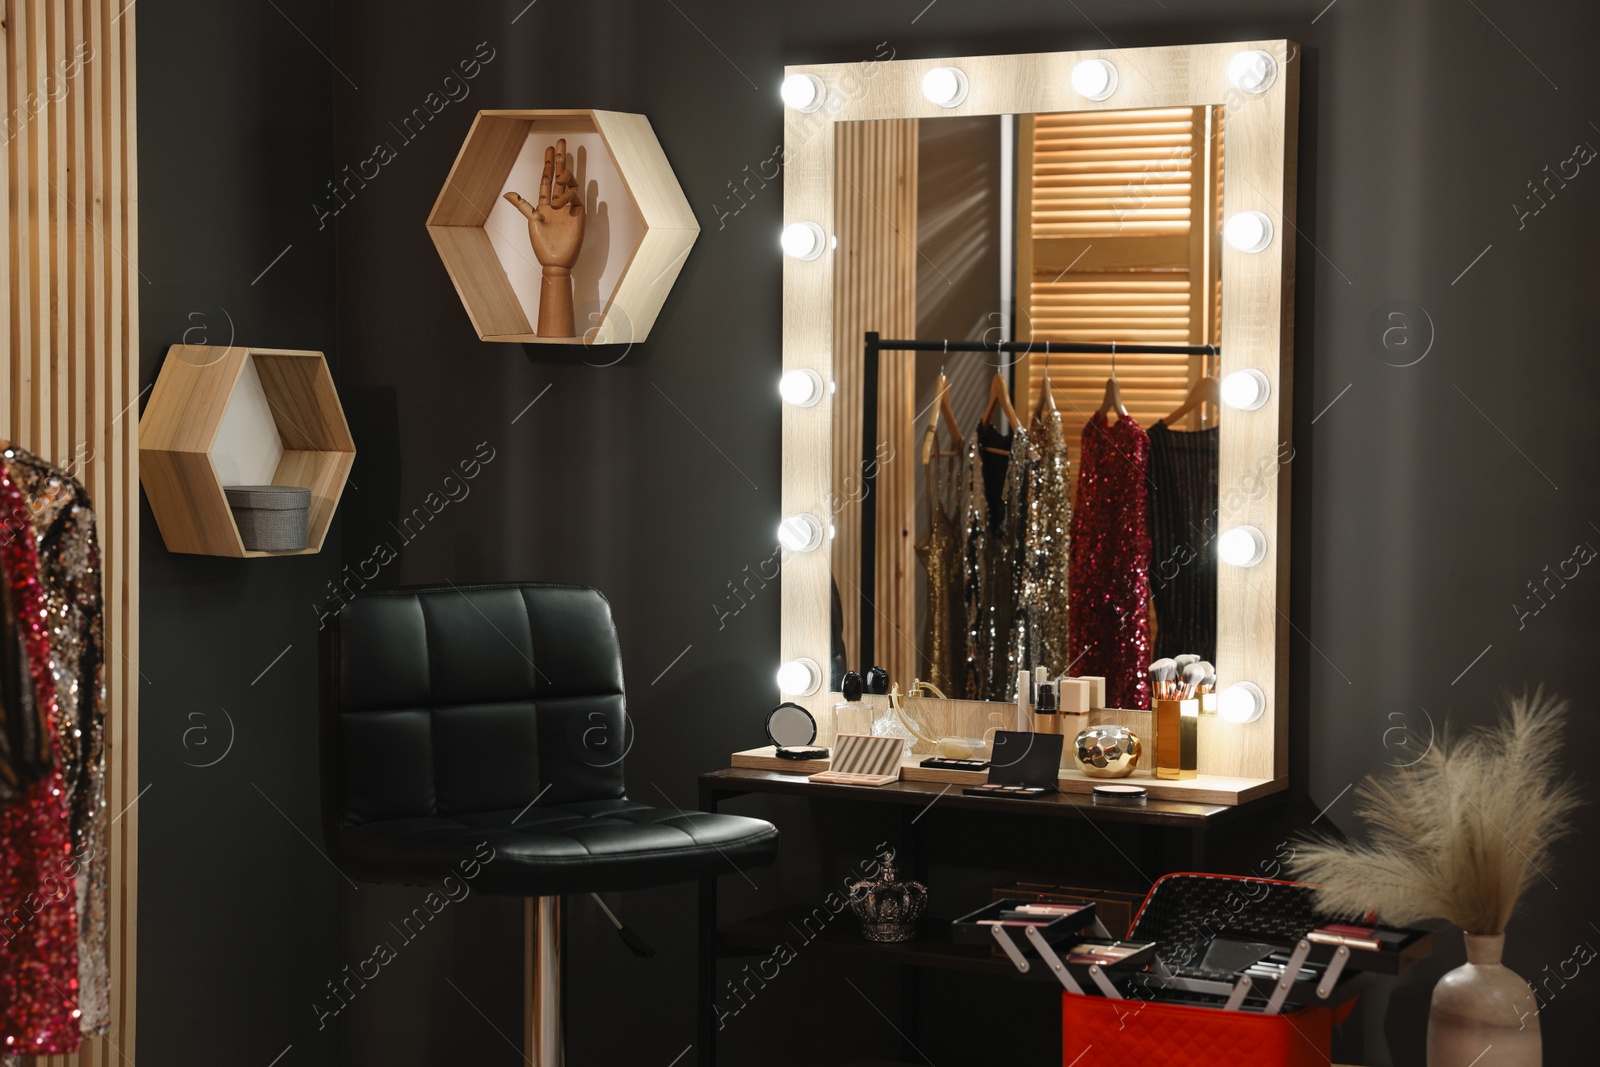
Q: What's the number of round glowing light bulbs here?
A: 12